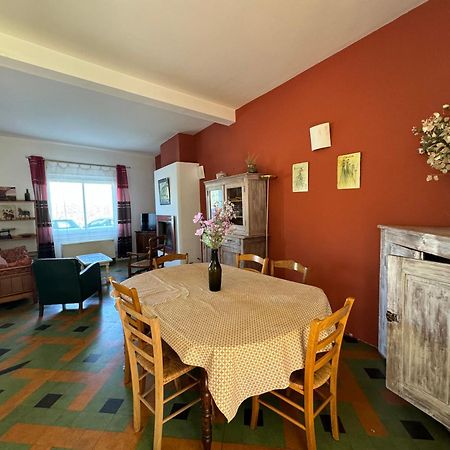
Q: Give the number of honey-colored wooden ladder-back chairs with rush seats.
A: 6